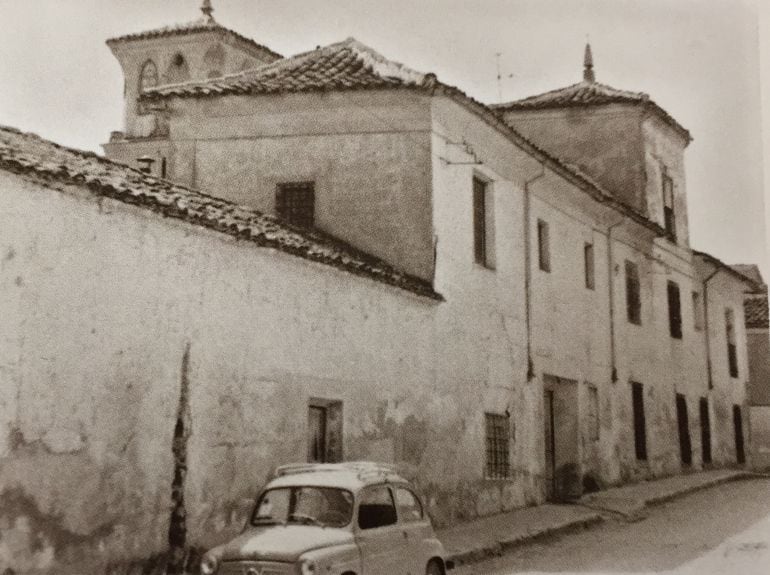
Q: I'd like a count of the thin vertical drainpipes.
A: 3